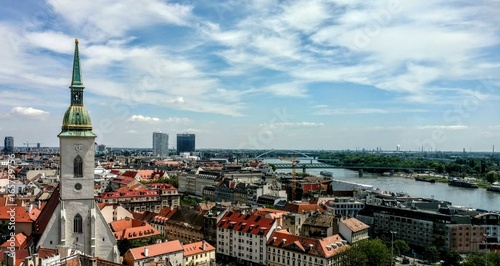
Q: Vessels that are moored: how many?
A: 3